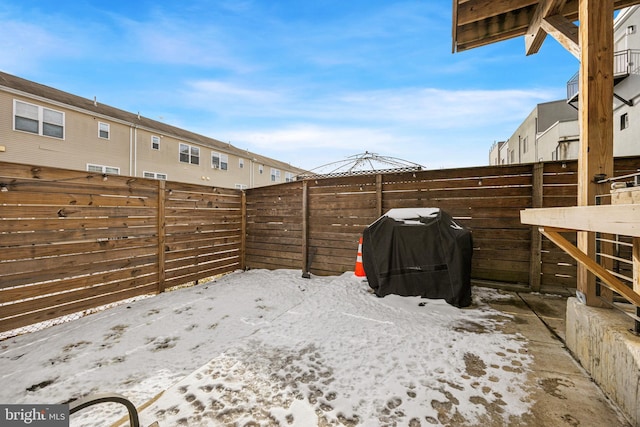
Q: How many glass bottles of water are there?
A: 0